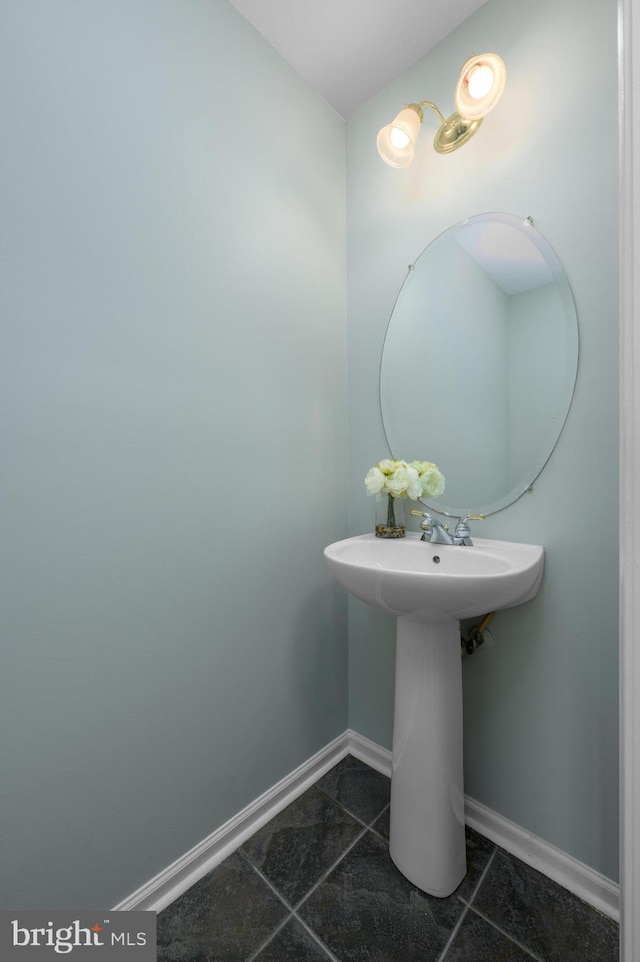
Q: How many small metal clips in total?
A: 3